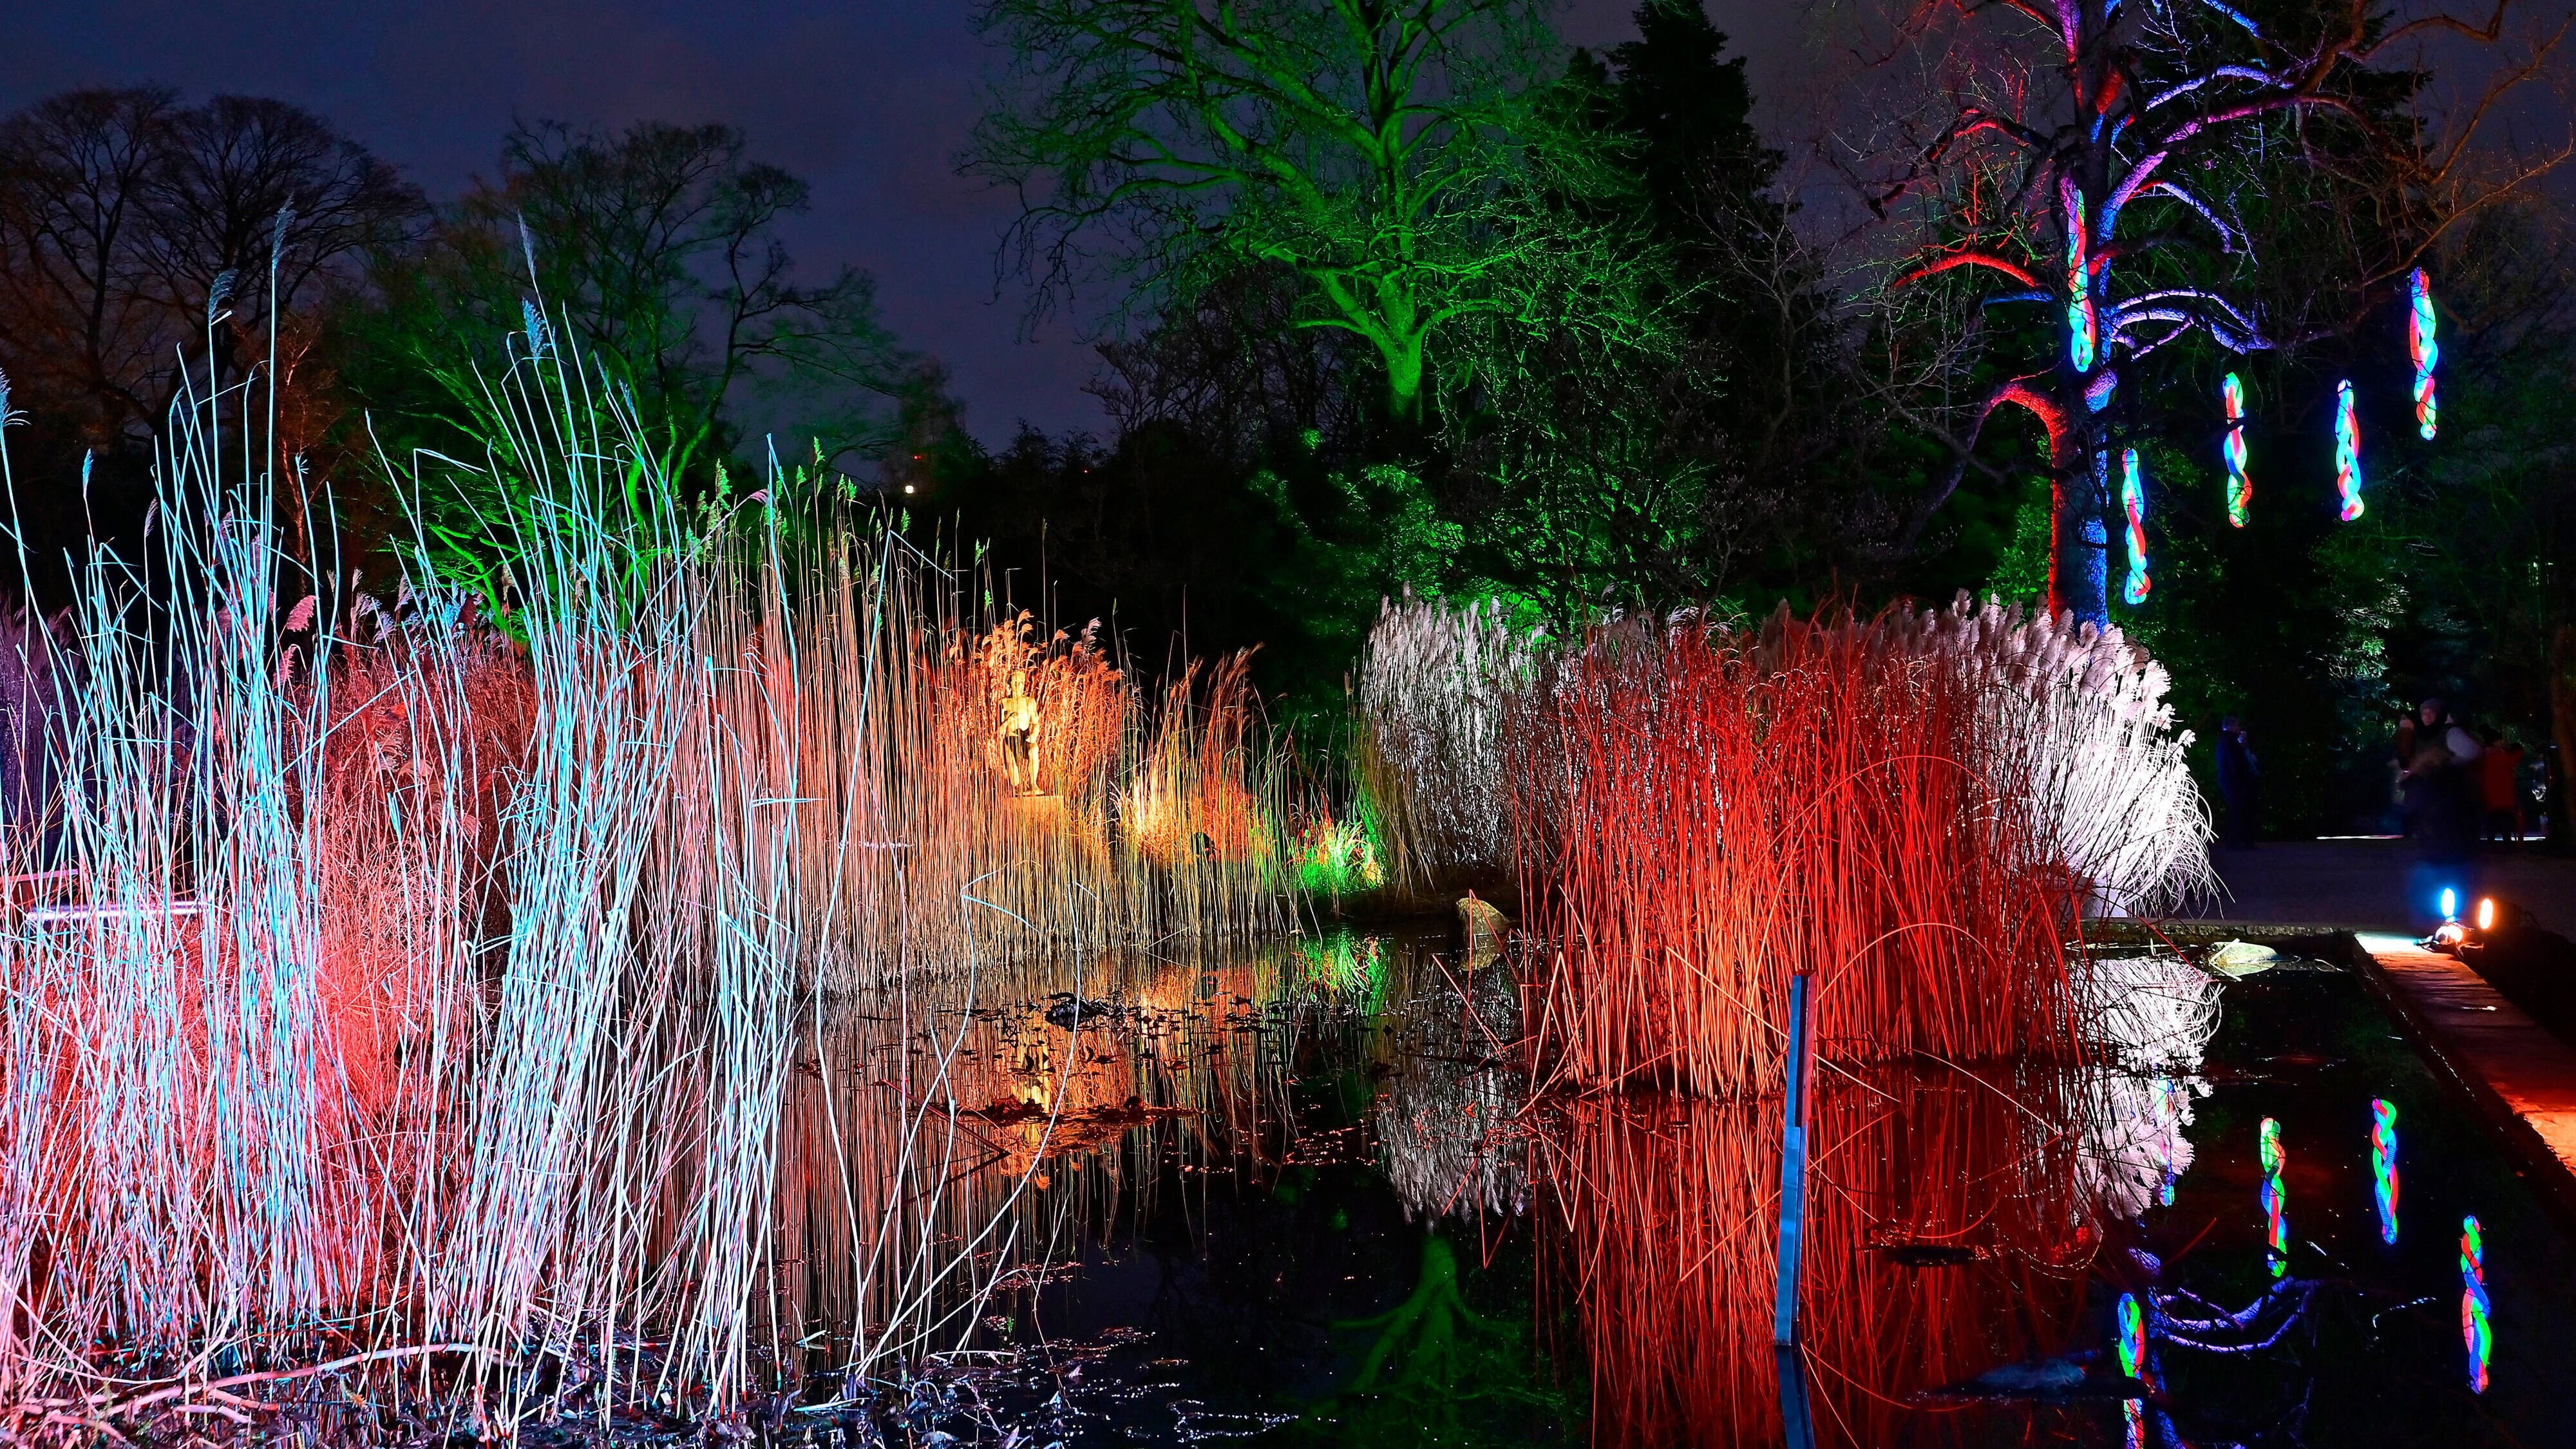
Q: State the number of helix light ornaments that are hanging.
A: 5